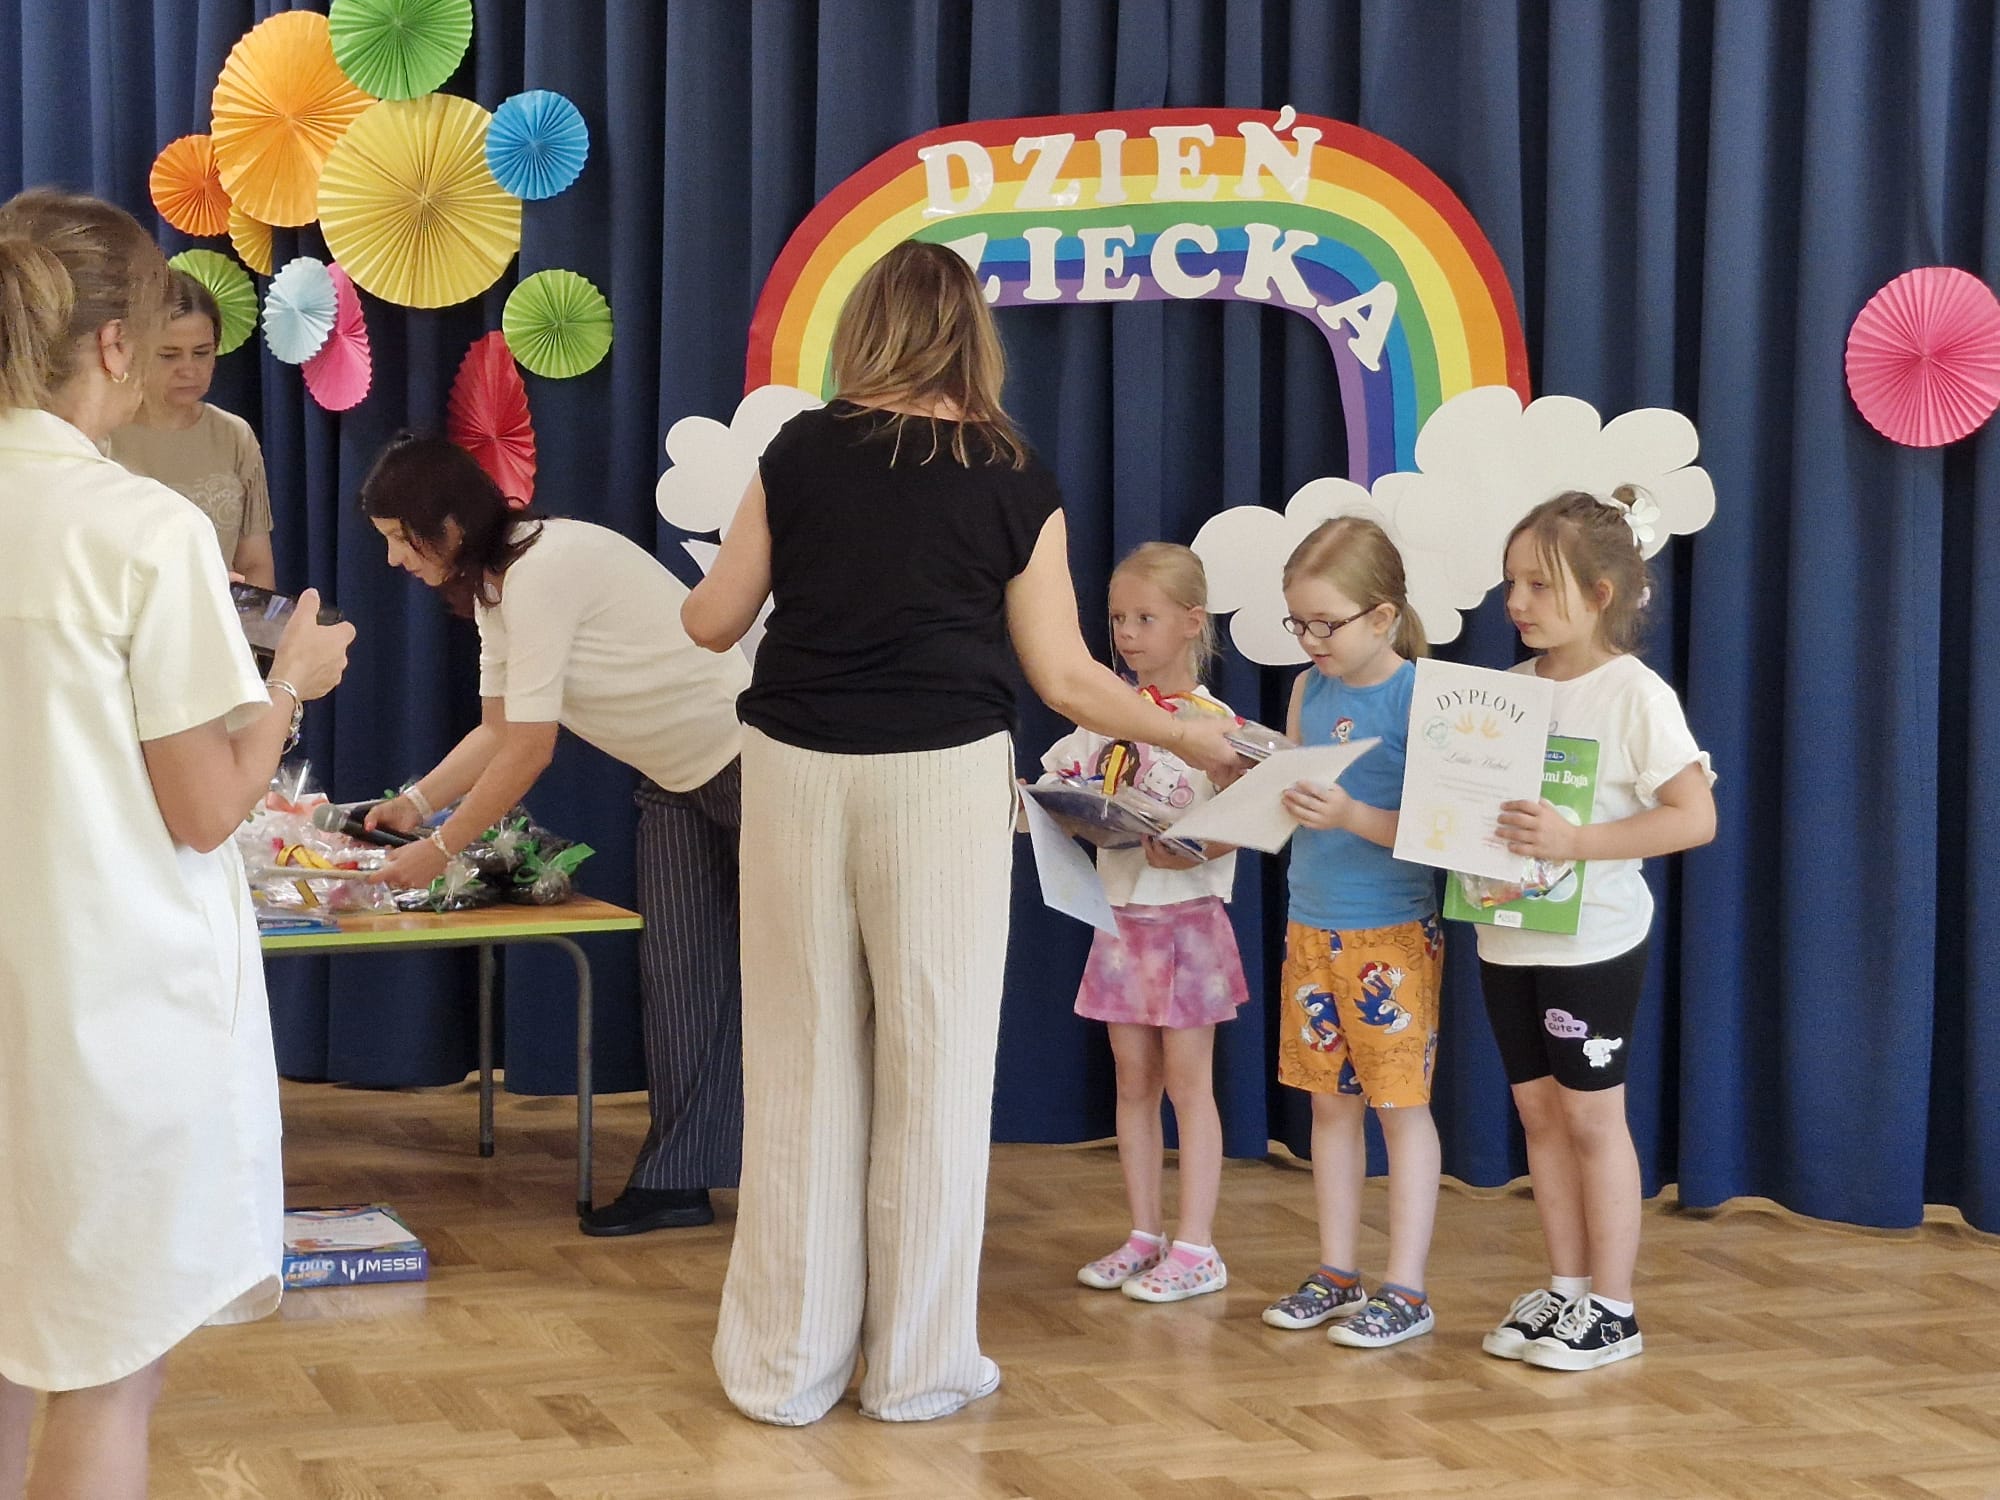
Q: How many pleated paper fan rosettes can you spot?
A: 12